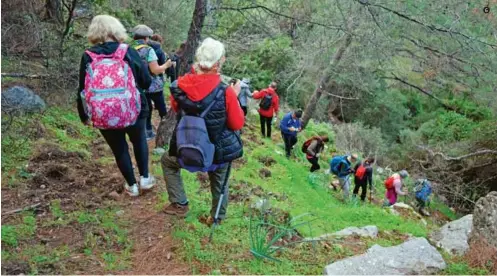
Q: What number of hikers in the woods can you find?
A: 13